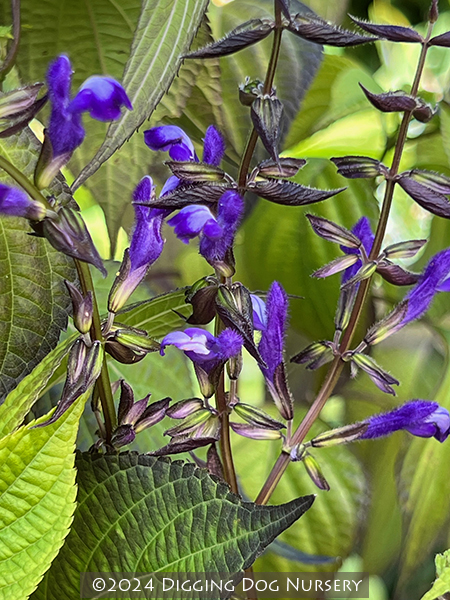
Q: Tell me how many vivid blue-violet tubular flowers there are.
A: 10